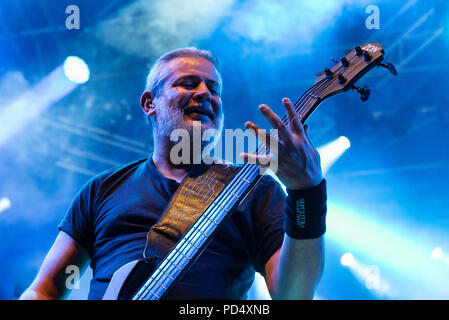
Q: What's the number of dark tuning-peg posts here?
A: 5